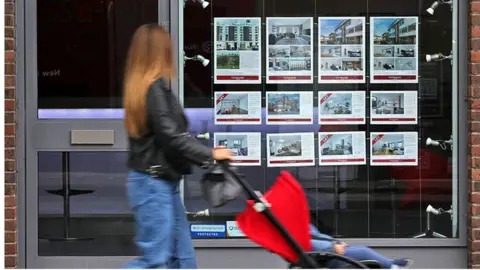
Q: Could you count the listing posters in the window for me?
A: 12